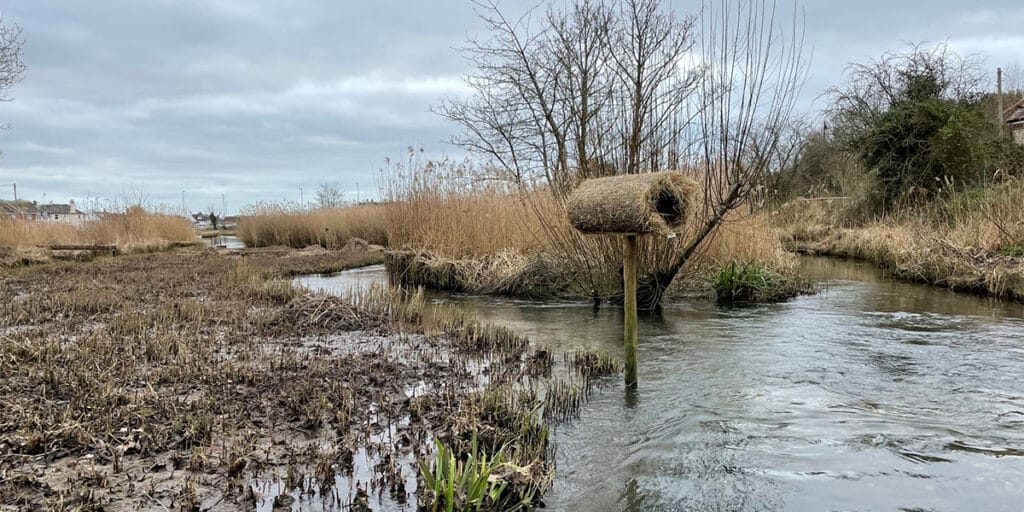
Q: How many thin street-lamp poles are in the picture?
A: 4